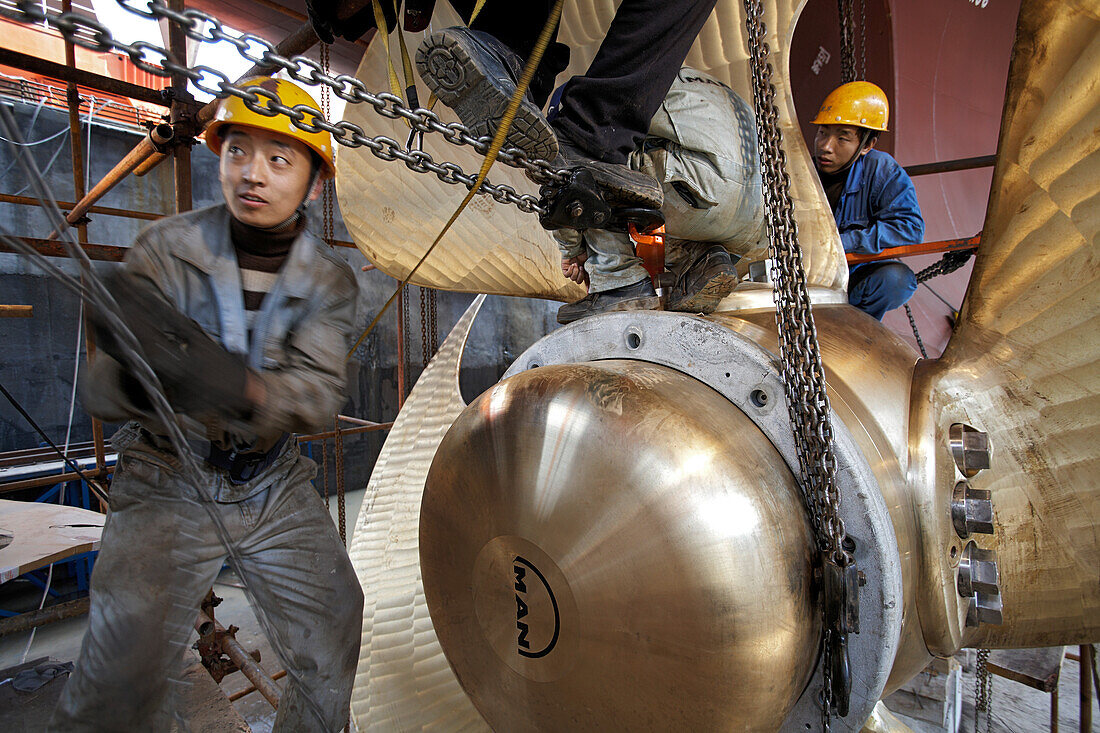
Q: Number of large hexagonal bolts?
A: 4